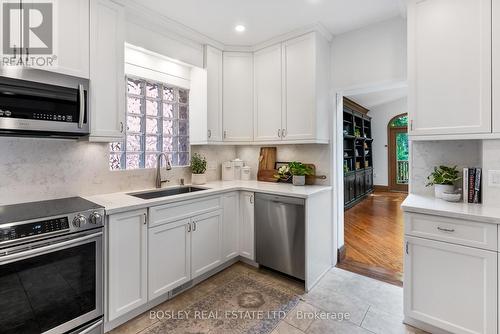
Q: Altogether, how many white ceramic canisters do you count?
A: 3